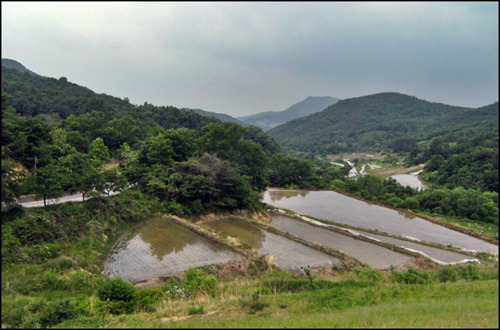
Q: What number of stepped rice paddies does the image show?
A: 5